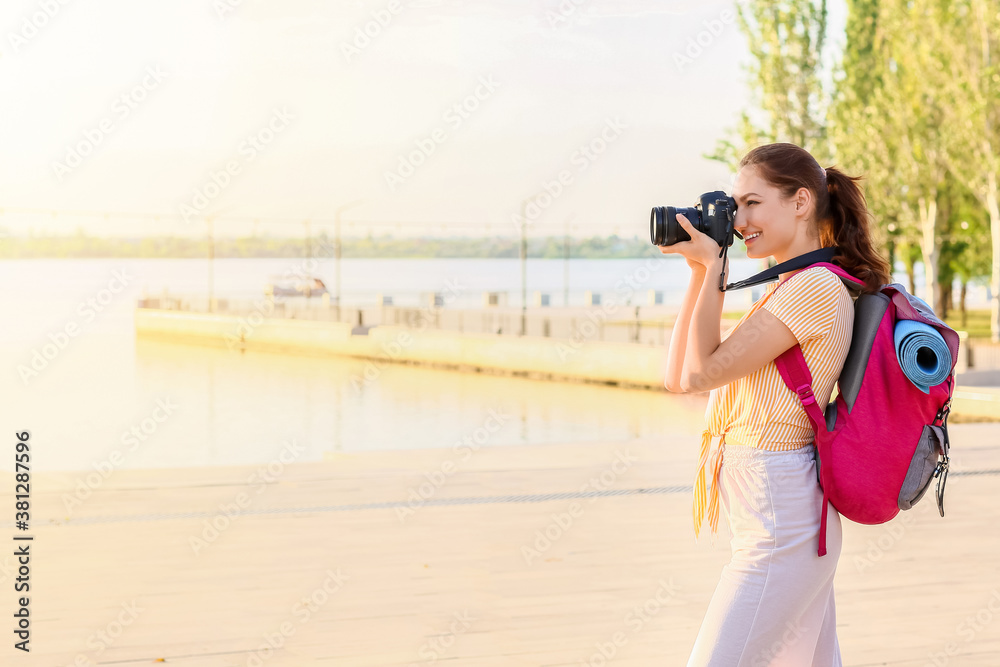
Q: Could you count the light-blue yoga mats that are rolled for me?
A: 1